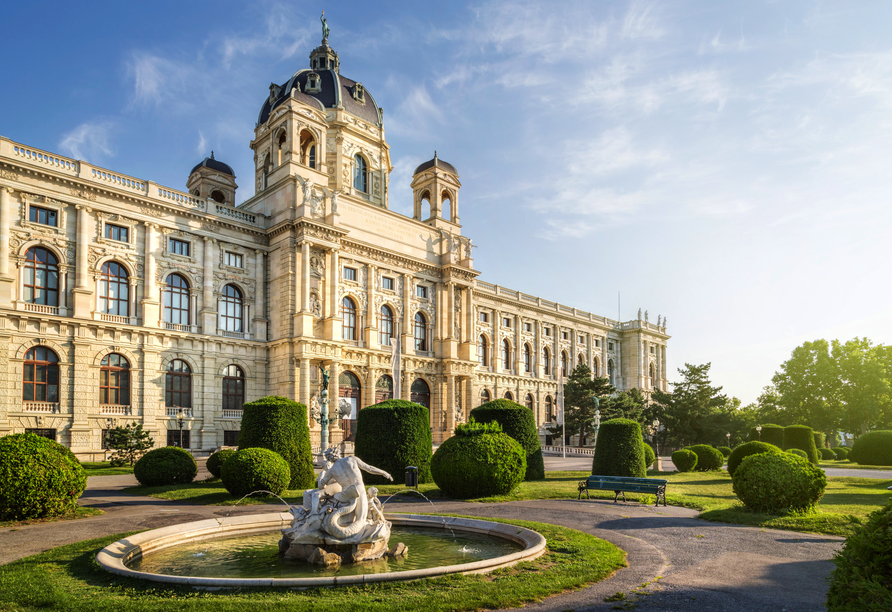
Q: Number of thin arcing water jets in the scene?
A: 2